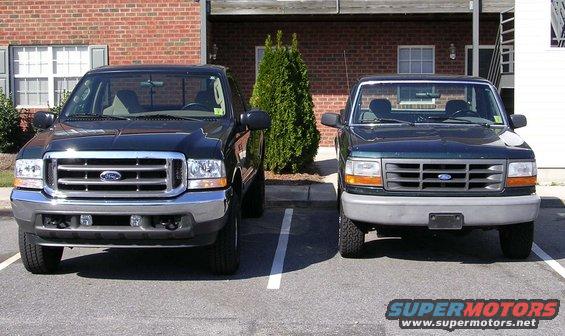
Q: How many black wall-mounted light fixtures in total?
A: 2